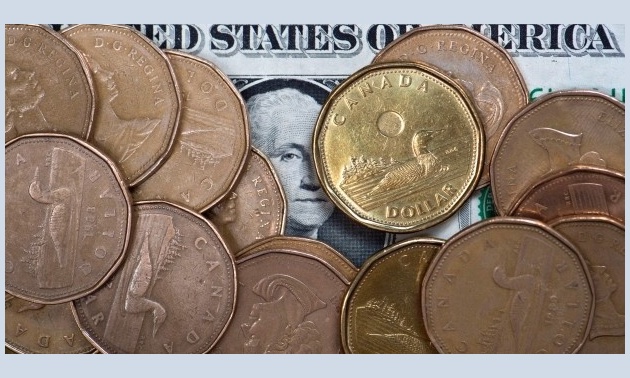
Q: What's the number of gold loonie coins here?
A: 2